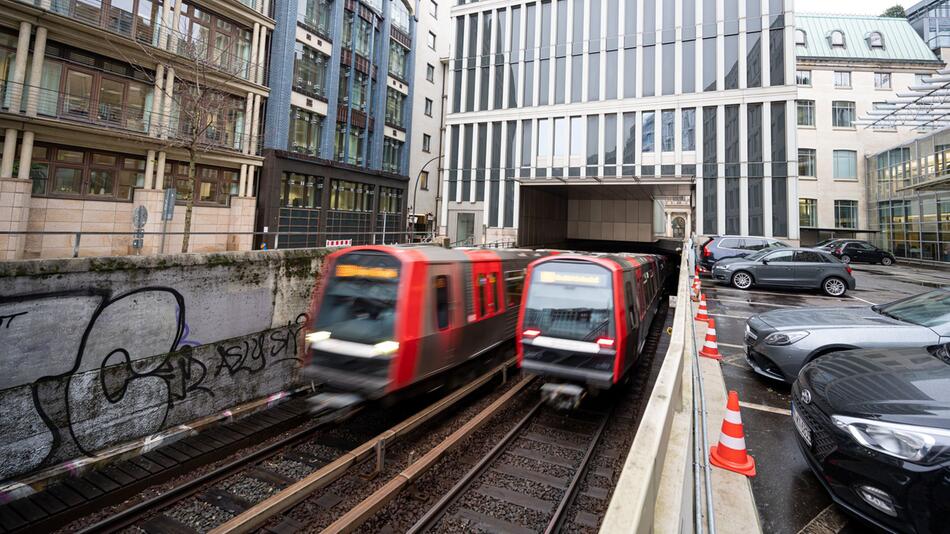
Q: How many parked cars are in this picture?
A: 6